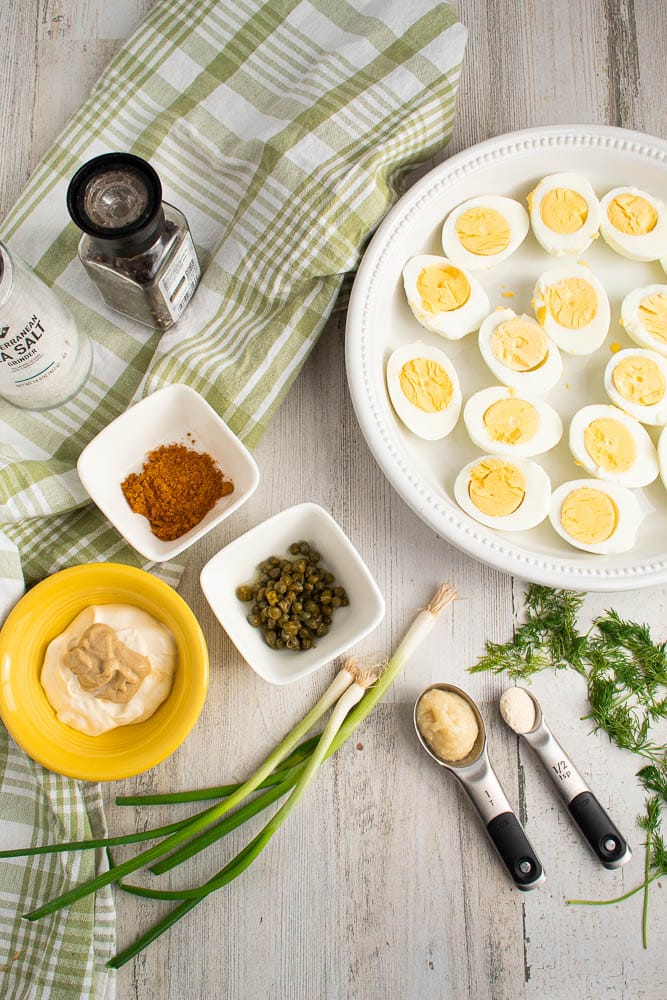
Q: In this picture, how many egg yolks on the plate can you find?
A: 13